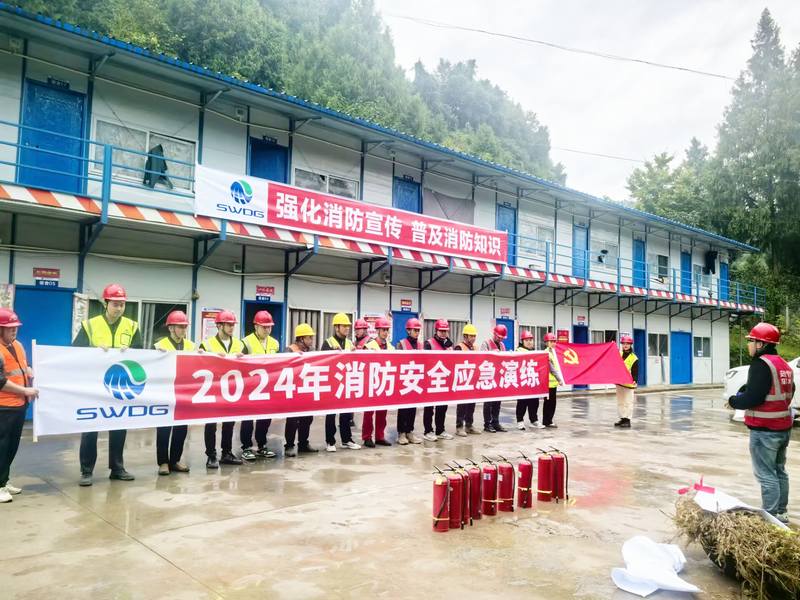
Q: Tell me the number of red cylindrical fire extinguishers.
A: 9